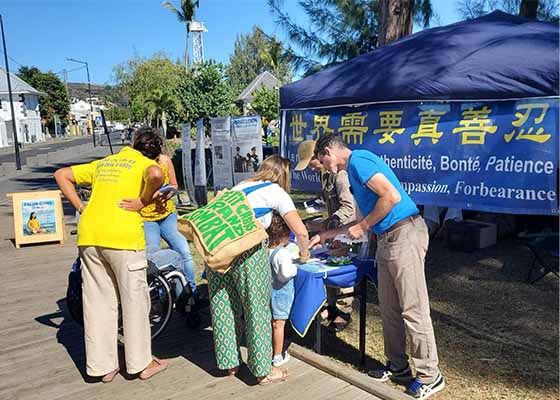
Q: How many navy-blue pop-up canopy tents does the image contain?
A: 1